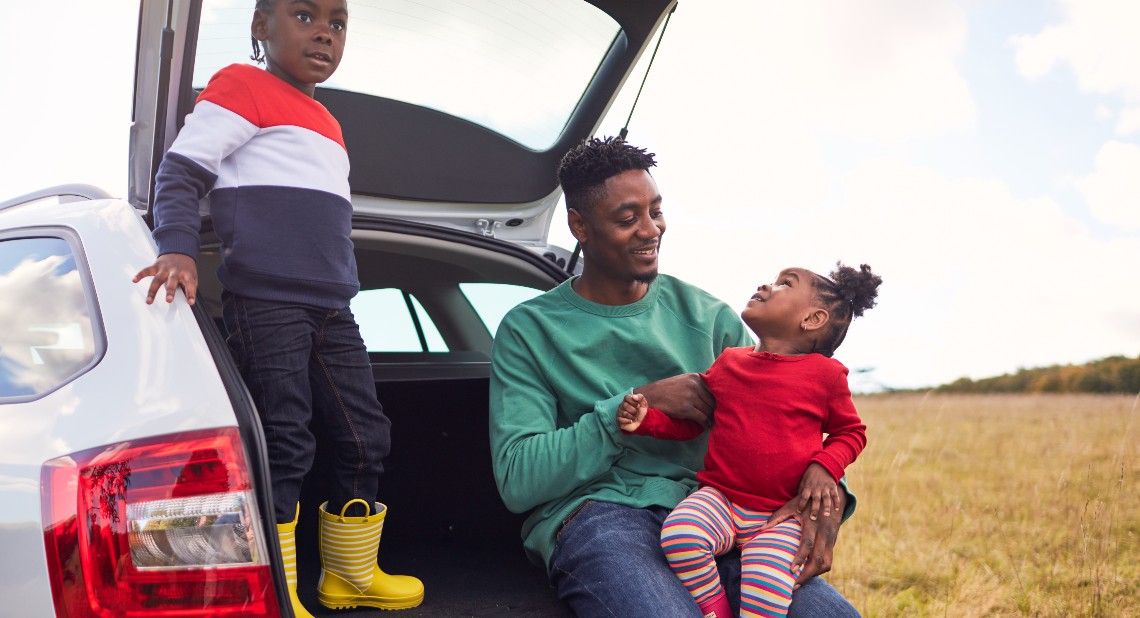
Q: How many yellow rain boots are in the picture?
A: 2